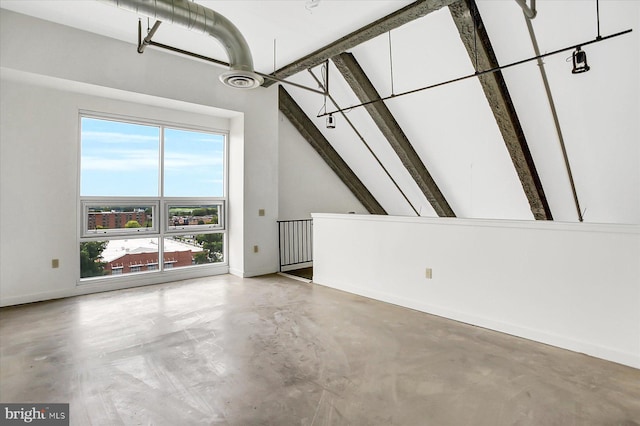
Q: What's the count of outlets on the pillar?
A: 2